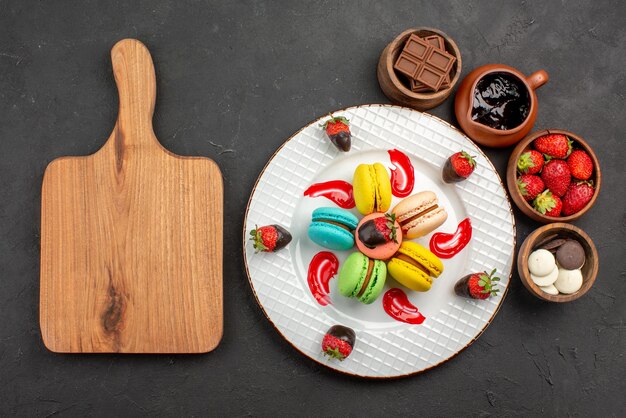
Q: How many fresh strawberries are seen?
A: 7